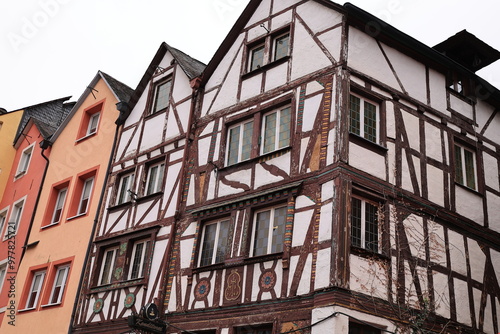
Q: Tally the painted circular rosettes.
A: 4